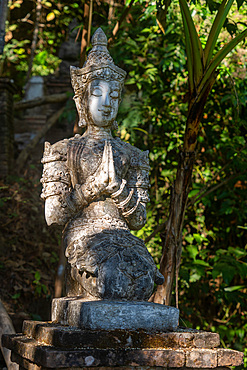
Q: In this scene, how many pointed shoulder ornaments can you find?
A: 2